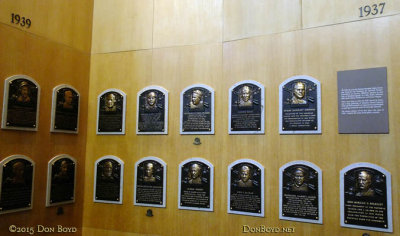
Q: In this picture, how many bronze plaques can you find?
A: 15